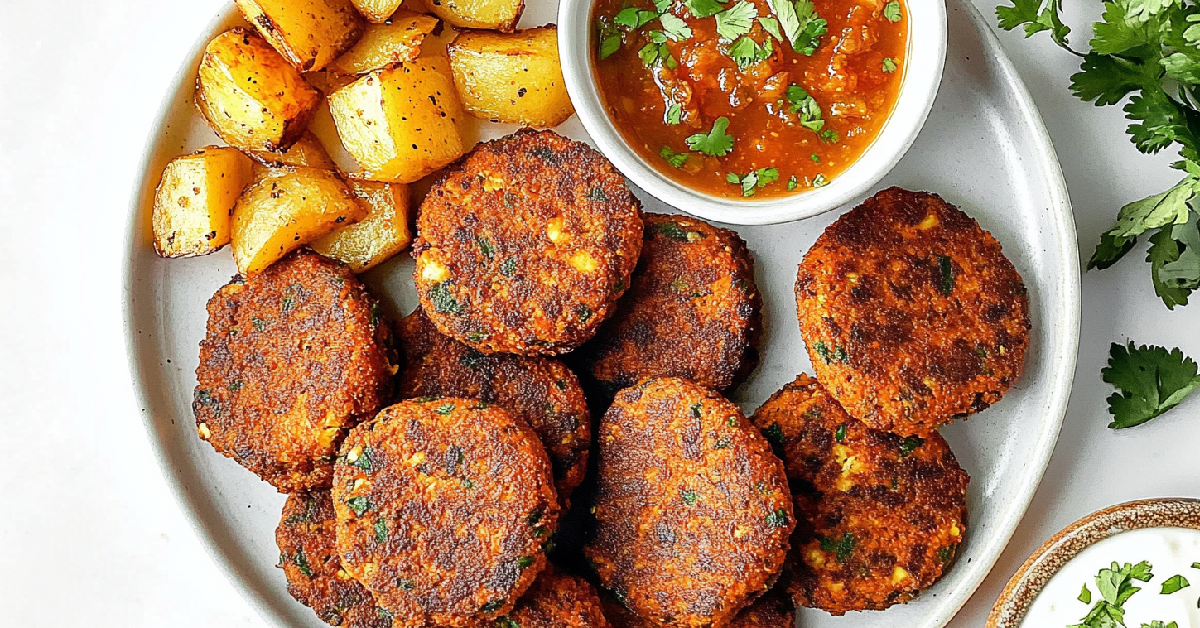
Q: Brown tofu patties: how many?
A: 11